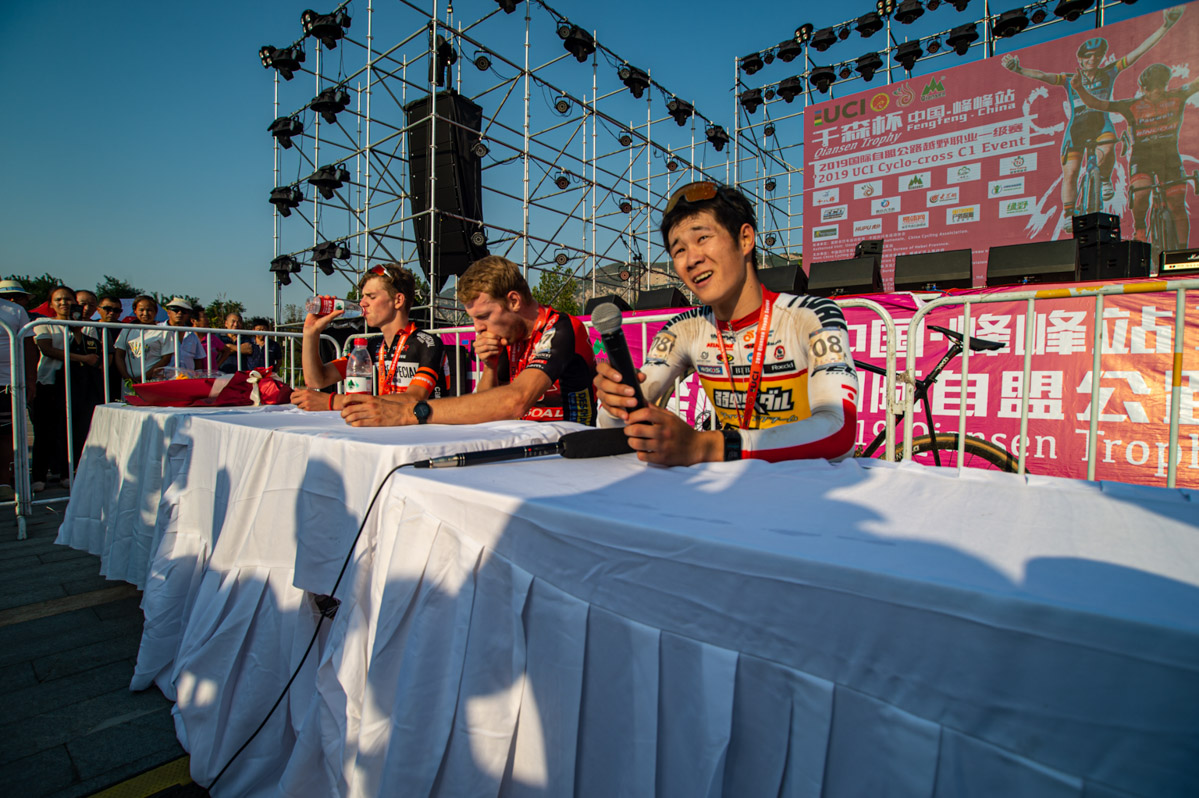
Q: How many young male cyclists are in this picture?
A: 3